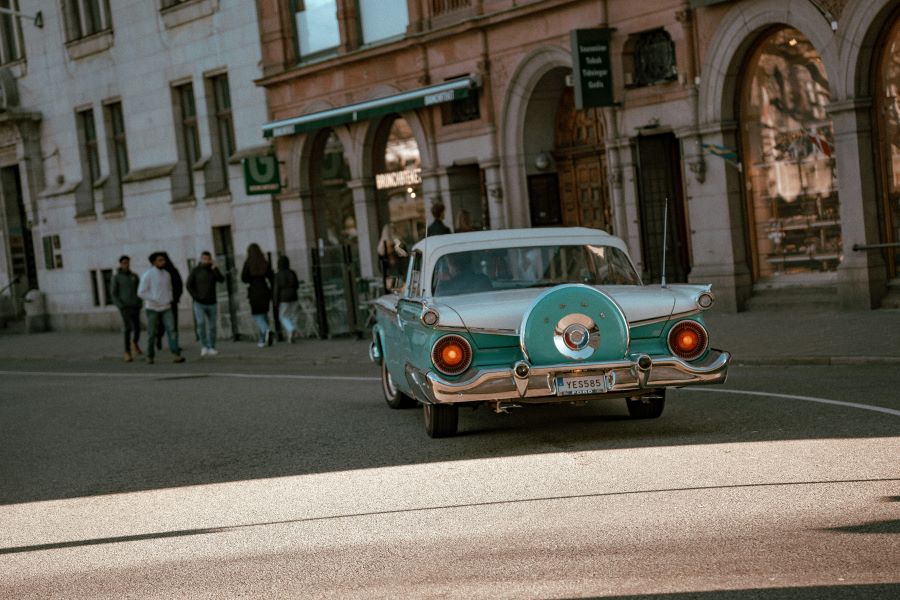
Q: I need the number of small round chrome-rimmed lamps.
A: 2